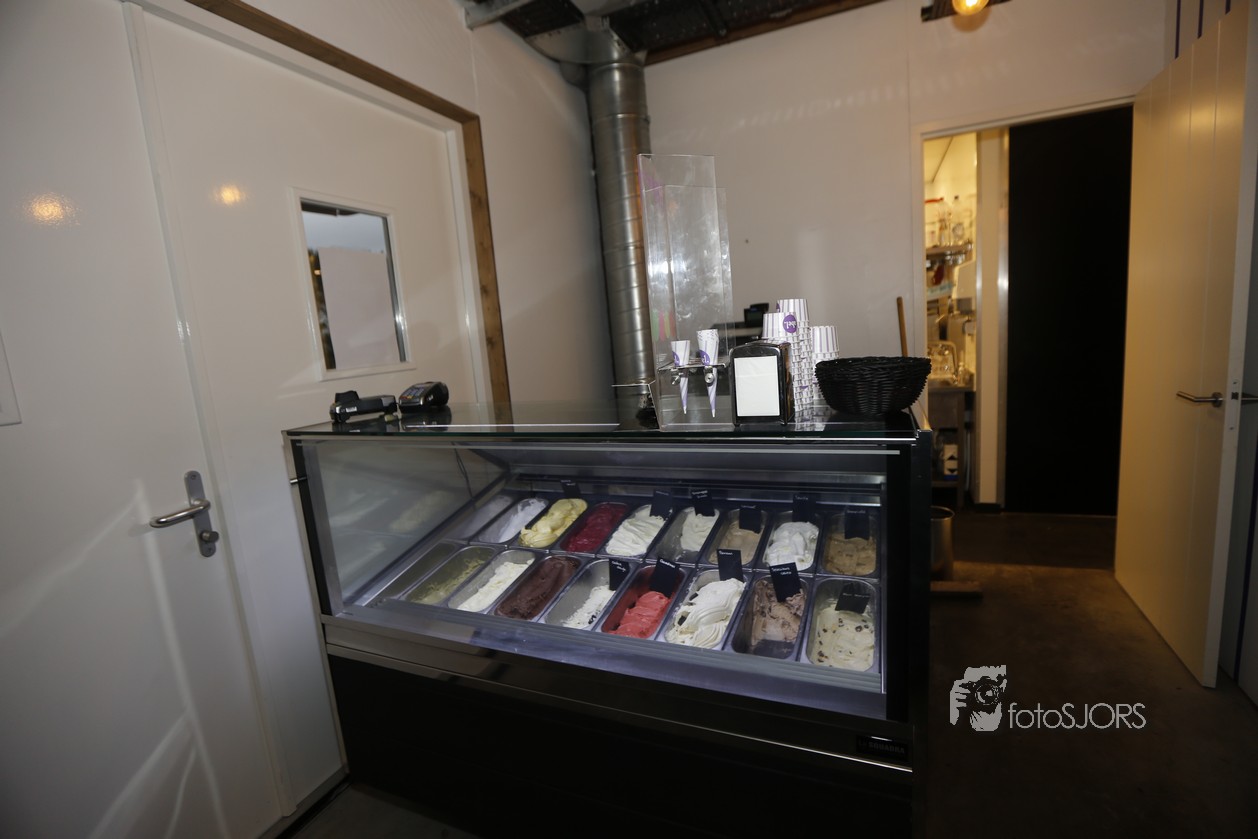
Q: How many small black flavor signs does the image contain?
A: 11